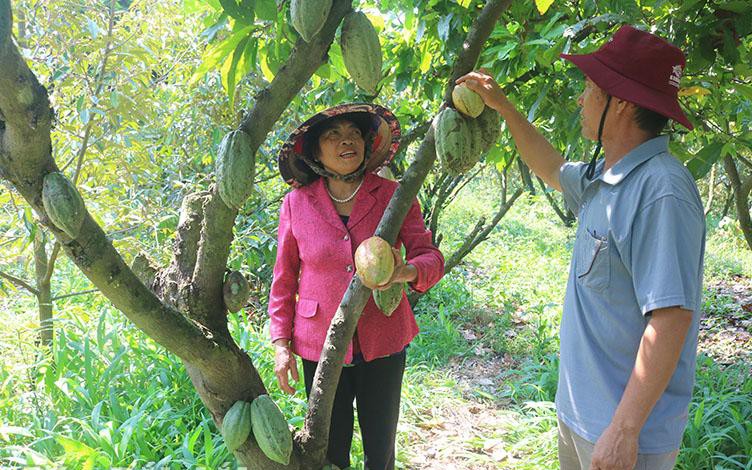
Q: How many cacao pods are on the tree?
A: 12